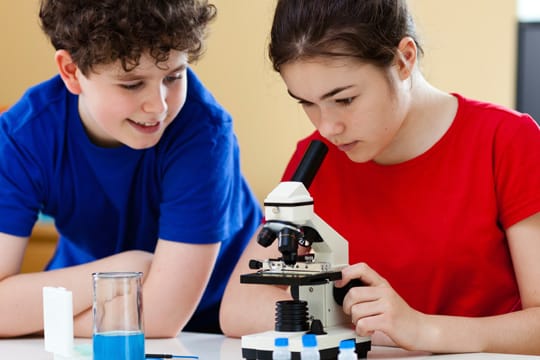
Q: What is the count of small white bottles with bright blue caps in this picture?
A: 3